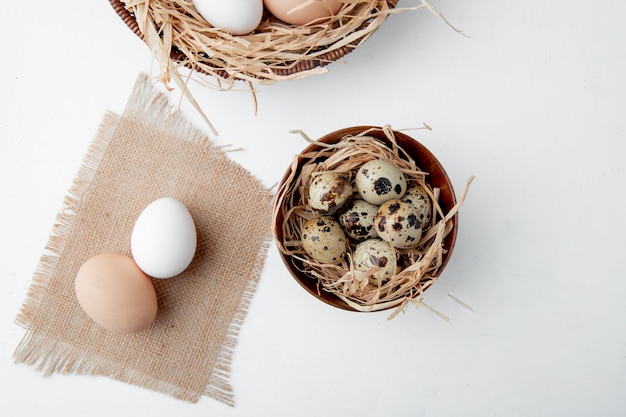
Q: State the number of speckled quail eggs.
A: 7